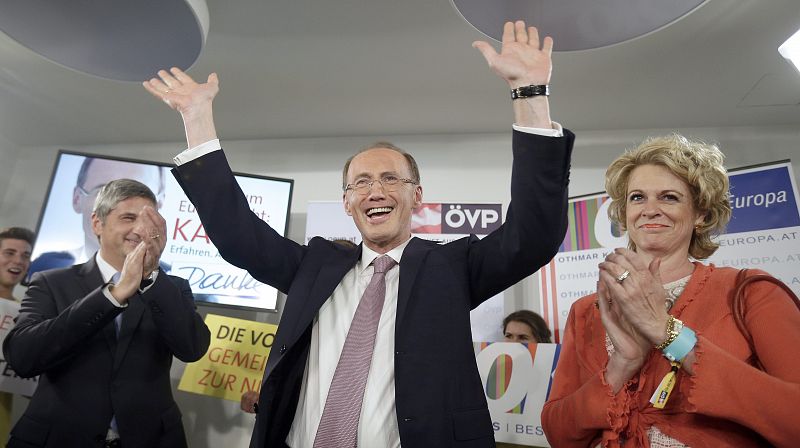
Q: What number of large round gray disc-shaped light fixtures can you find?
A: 2